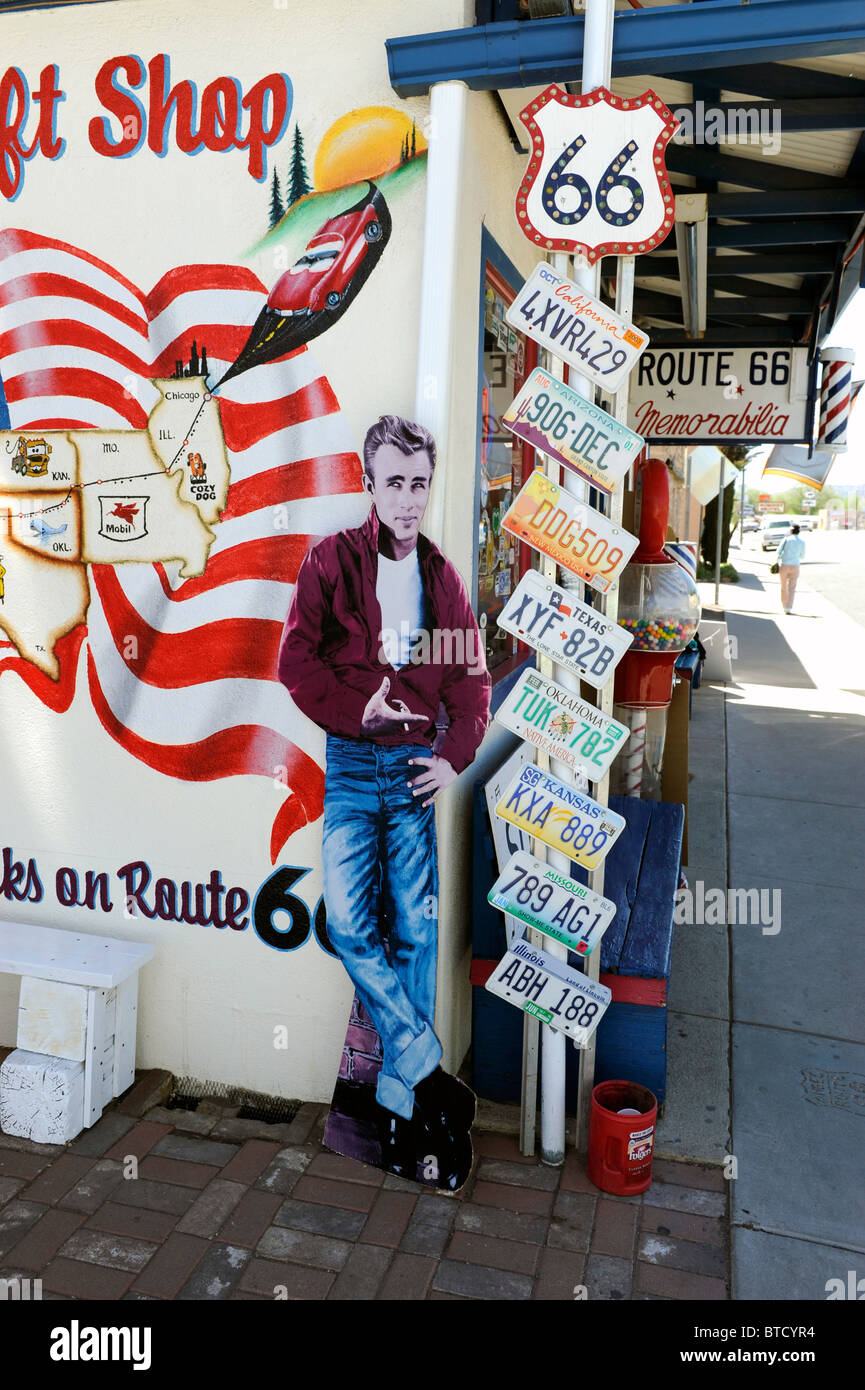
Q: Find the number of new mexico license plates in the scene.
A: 1